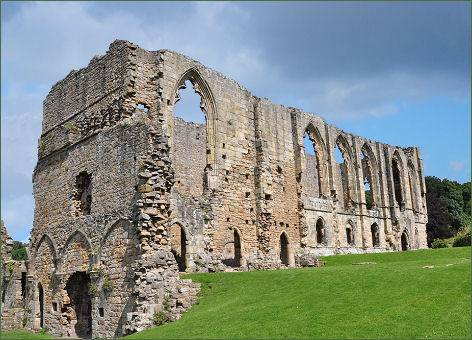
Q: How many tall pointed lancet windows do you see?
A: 6